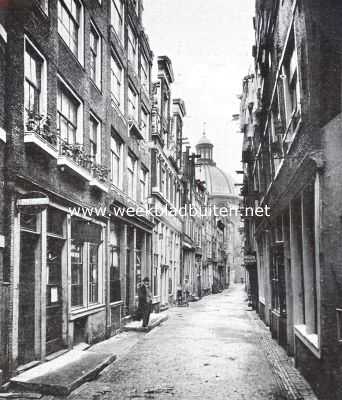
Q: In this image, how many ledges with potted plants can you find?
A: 3